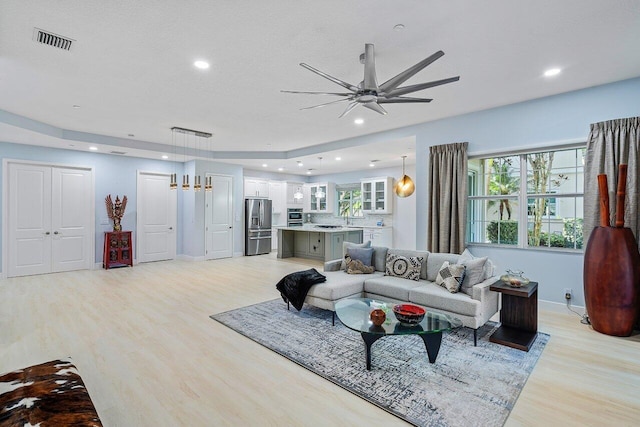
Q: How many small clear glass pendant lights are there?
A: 2